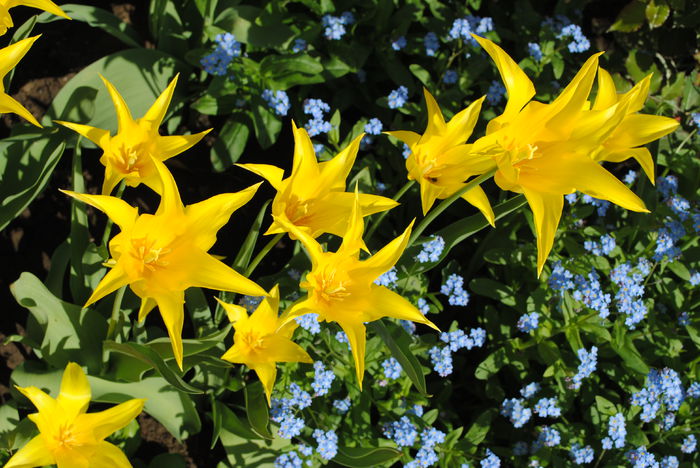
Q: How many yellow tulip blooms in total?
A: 11